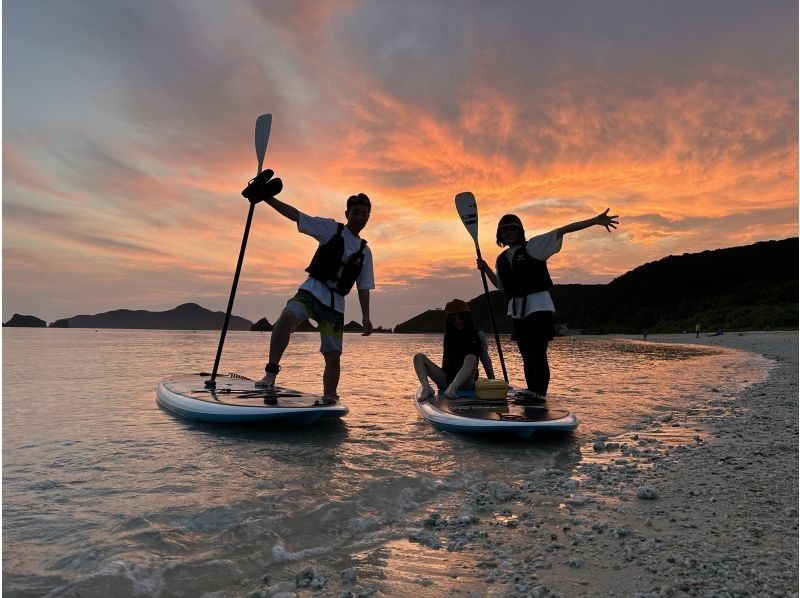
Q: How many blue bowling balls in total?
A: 0